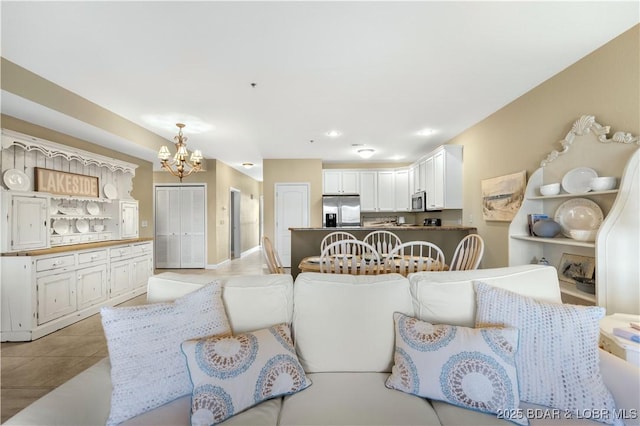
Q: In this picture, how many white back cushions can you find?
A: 3